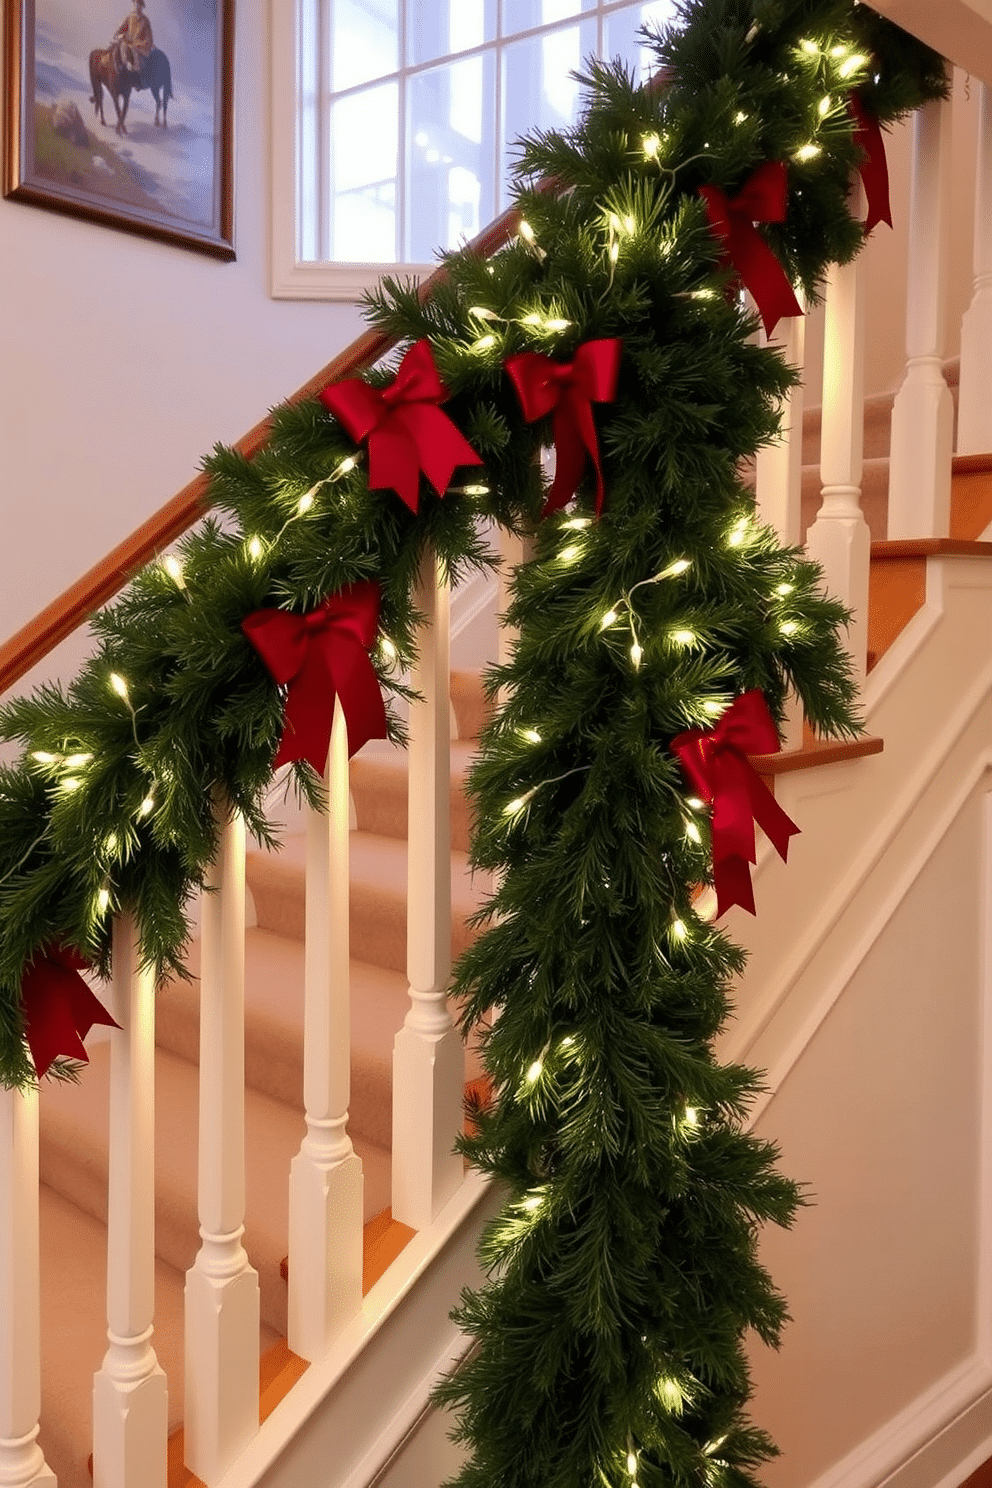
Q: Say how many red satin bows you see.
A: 7